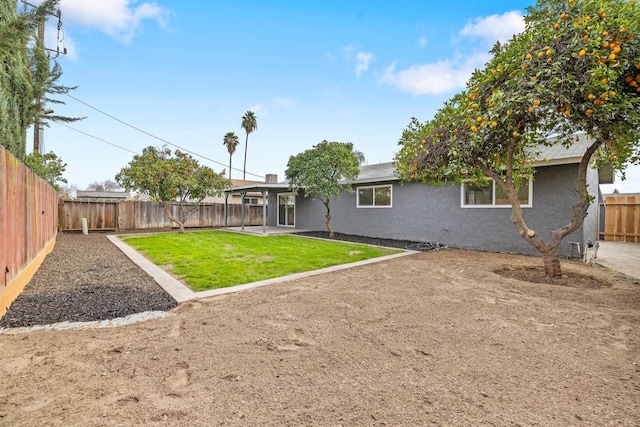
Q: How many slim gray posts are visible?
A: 3